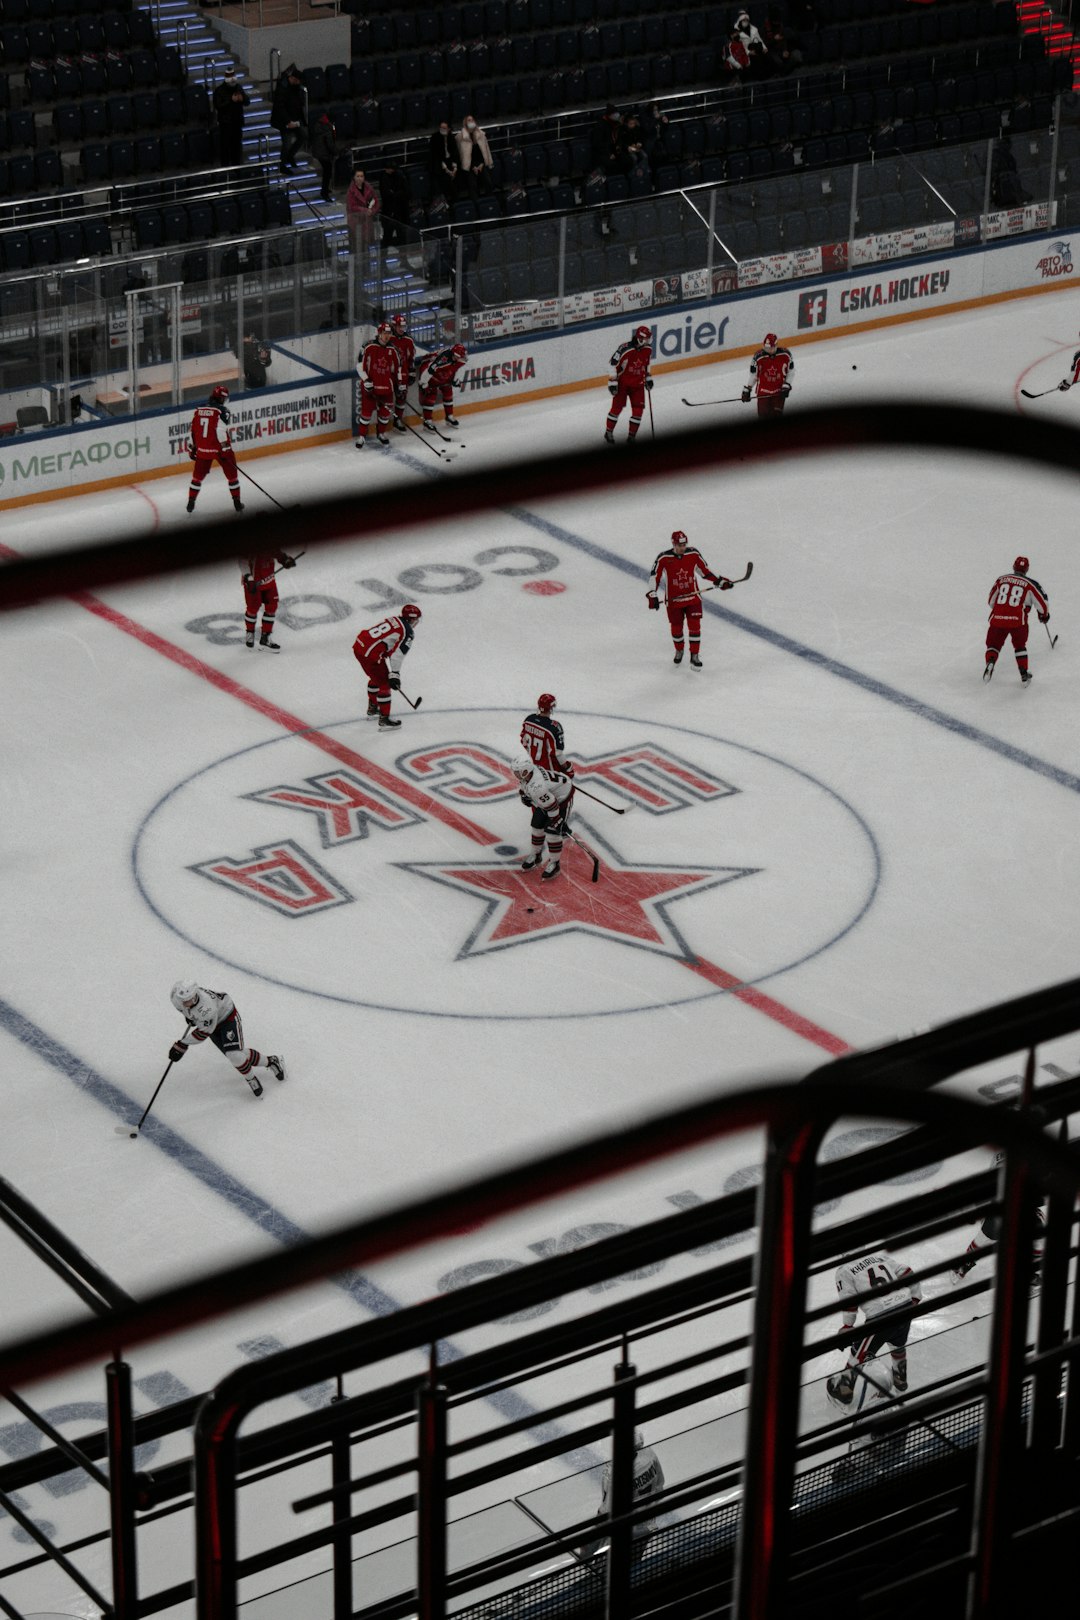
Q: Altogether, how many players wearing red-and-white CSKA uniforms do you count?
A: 12